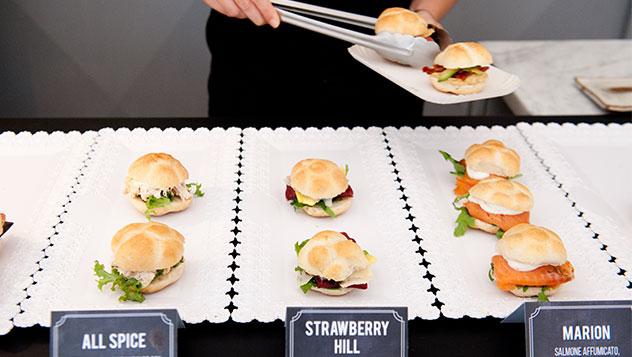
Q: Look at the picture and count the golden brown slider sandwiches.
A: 9